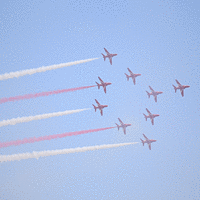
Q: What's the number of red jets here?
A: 9